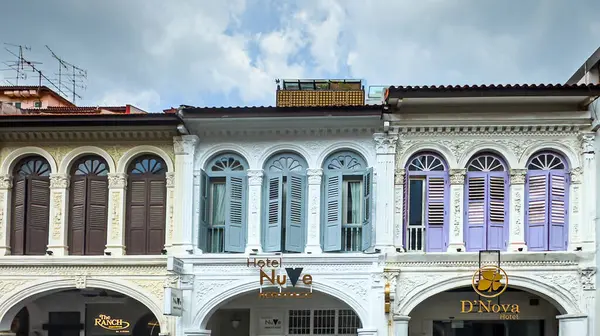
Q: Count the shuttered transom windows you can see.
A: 9